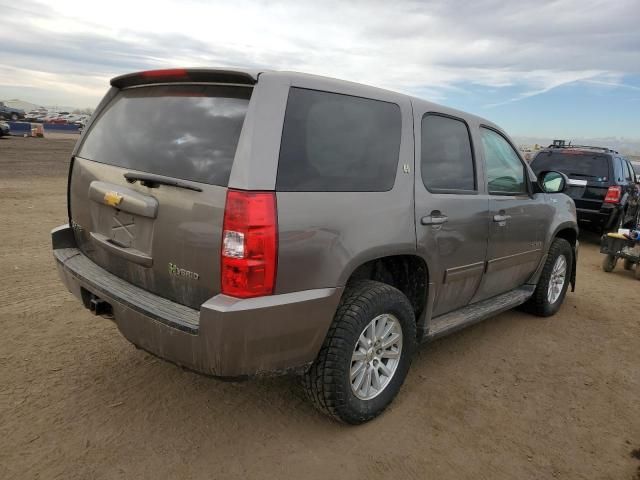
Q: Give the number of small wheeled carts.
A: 1